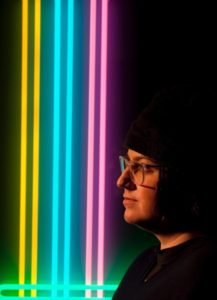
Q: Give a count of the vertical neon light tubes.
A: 6